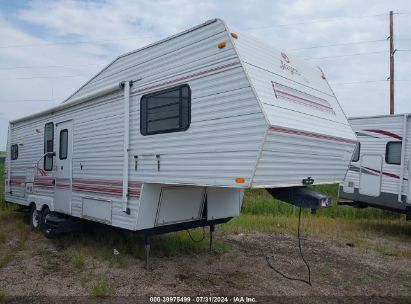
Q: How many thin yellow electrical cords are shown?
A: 0